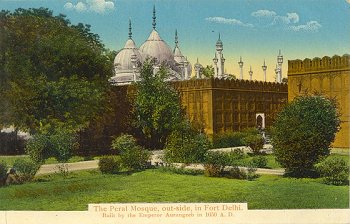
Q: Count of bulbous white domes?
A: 3